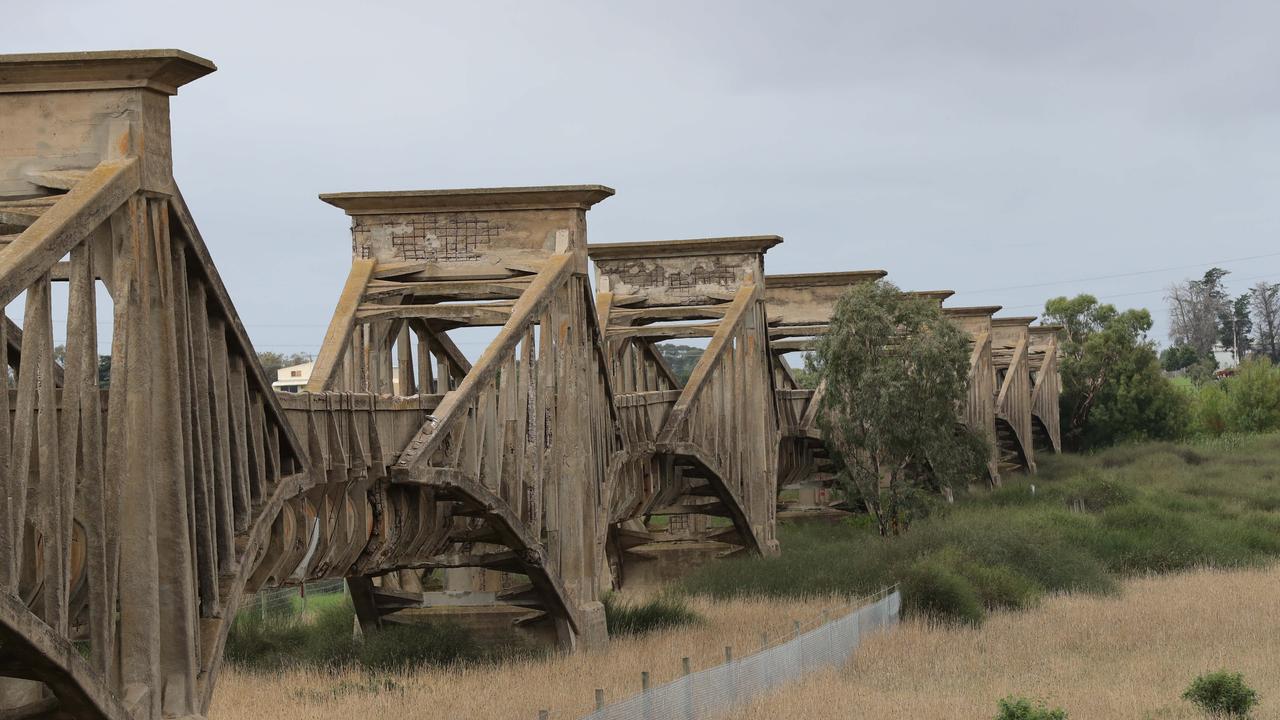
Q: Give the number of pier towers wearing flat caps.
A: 8